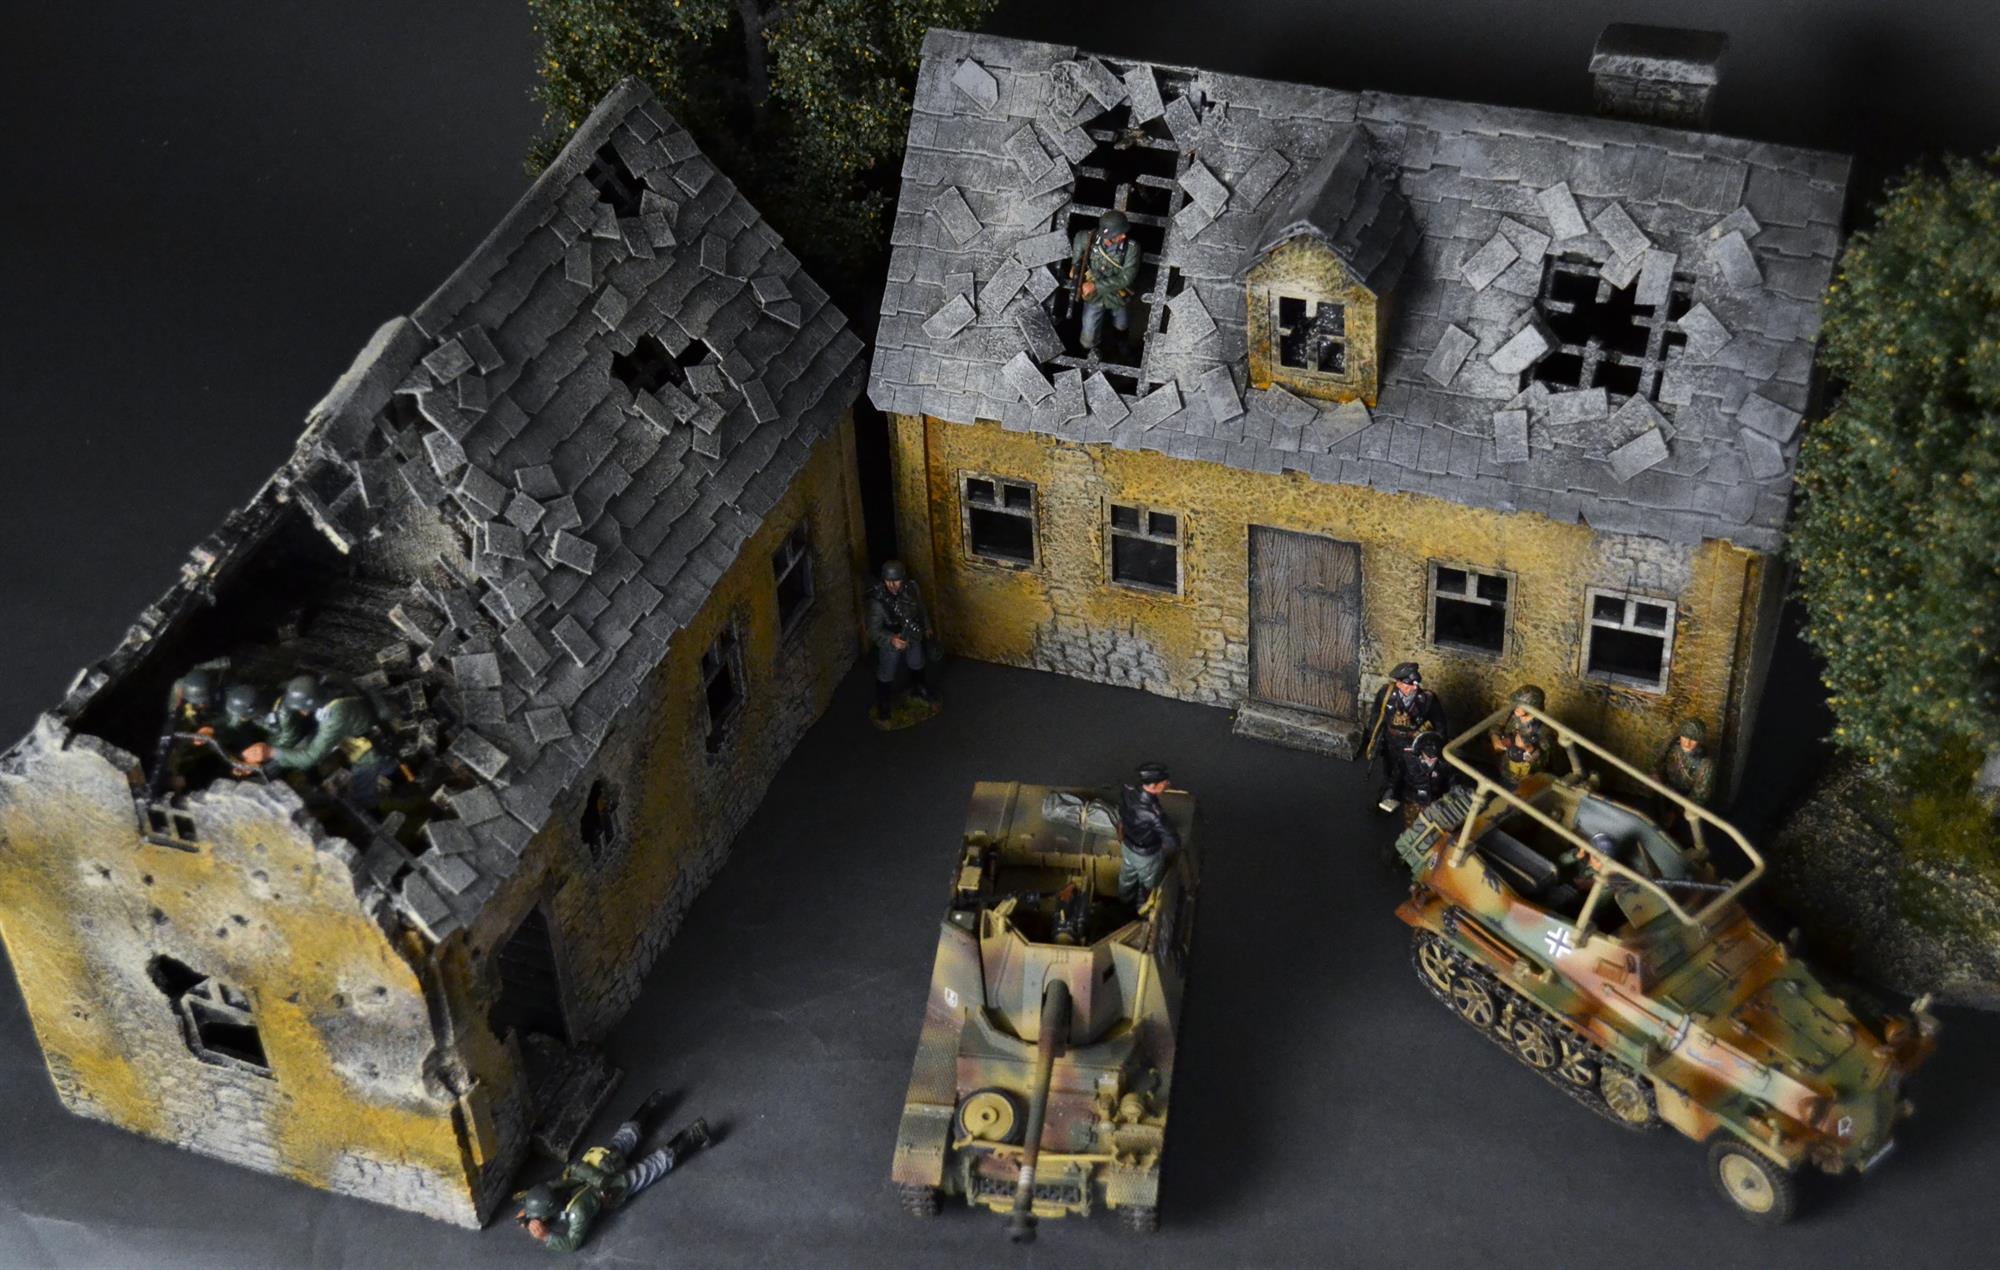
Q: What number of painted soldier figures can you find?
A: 12